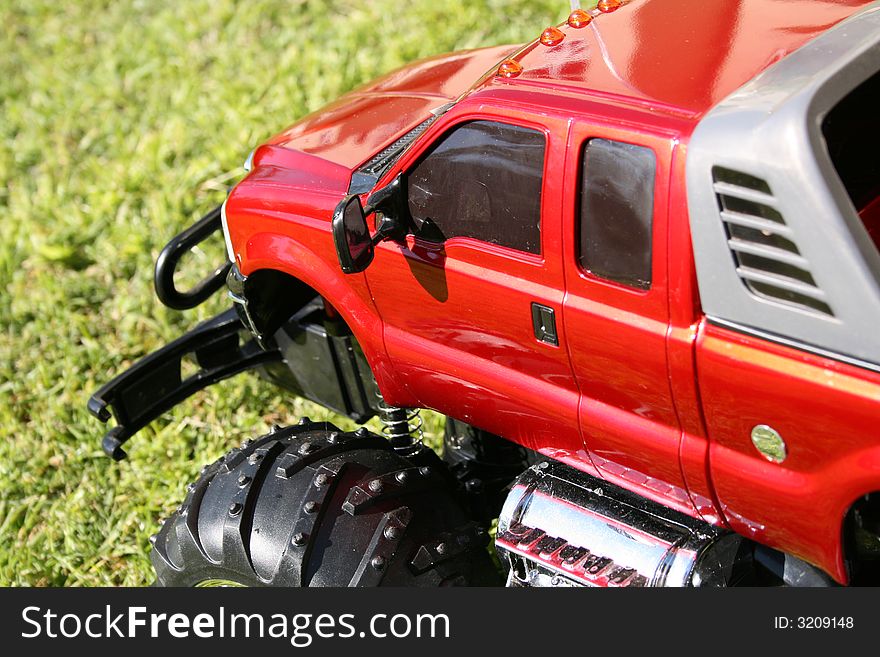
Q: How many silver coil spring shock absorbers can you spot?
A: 1